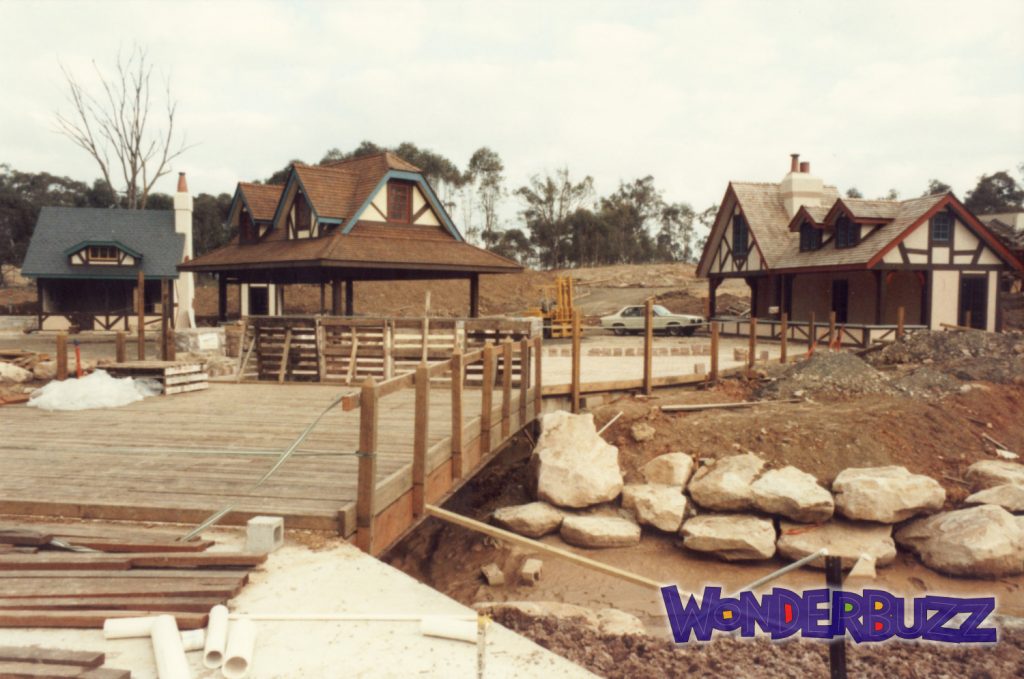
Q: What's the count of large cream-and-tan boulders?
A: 13